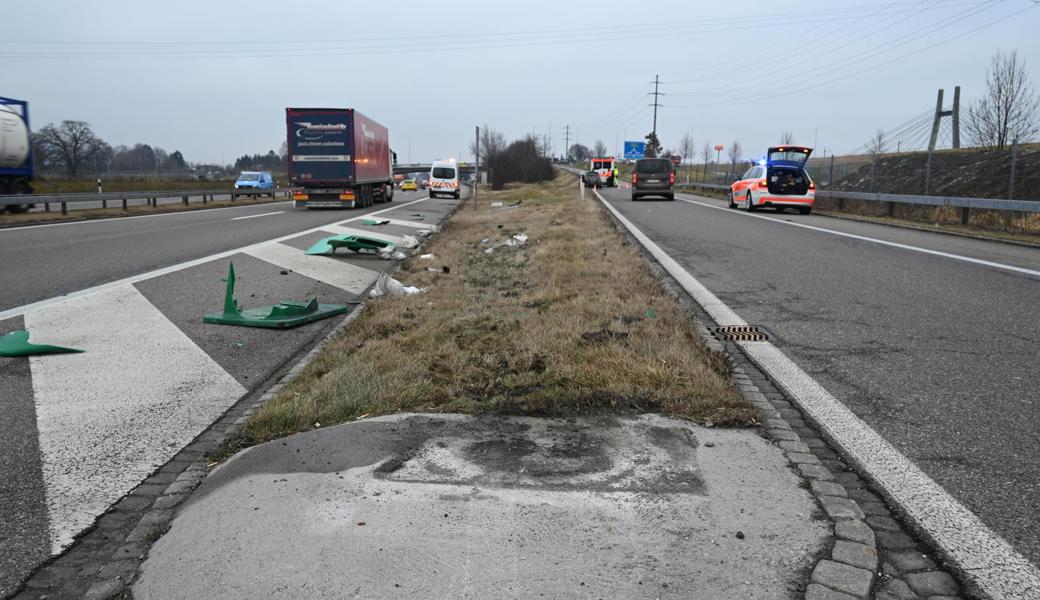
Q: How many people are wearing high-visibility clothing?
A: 1